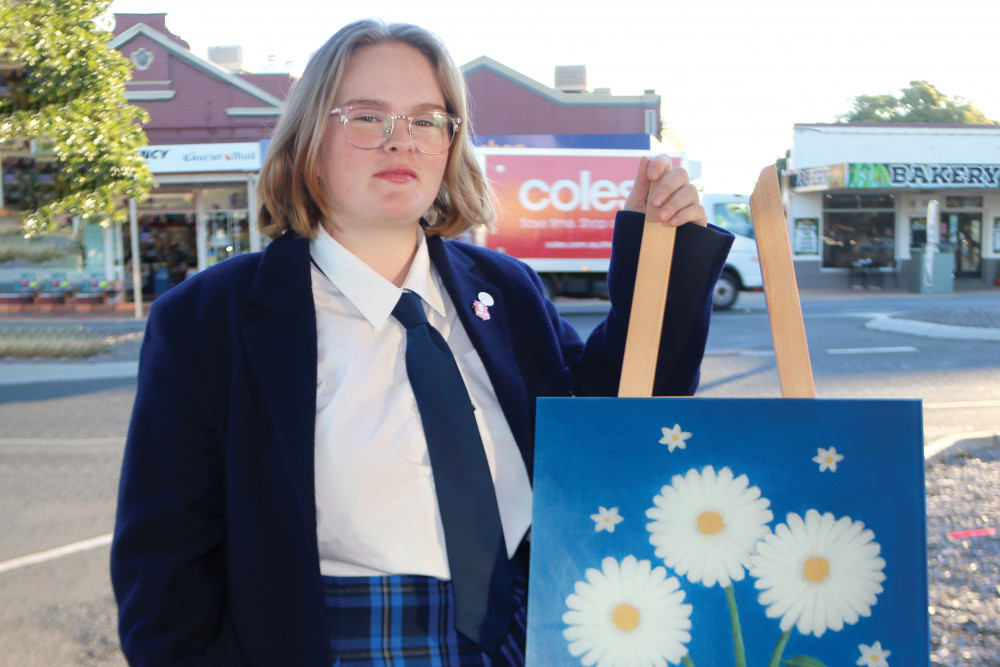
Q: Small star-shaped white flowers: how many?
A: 4